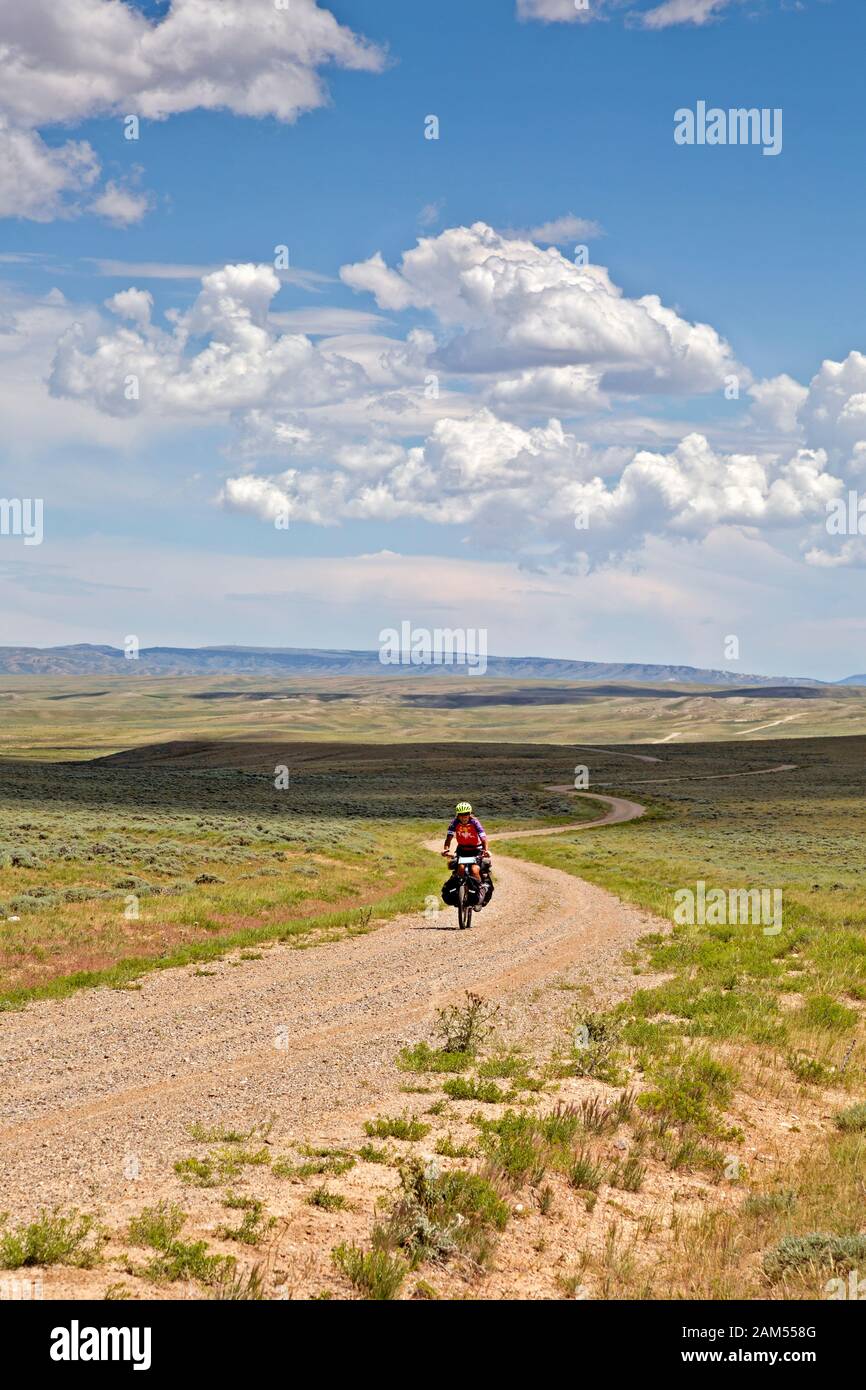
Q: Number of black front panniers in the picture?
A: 2